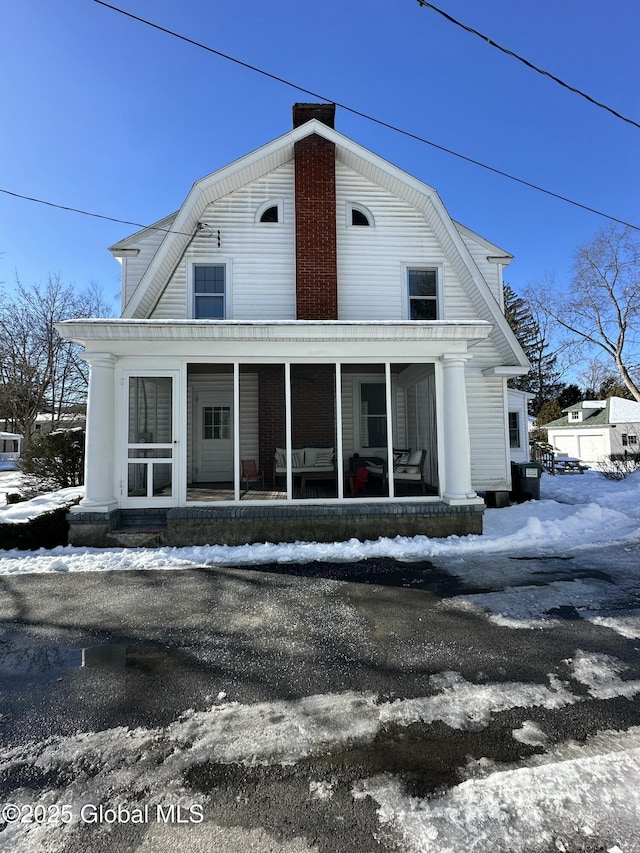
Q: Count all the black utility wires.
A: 3